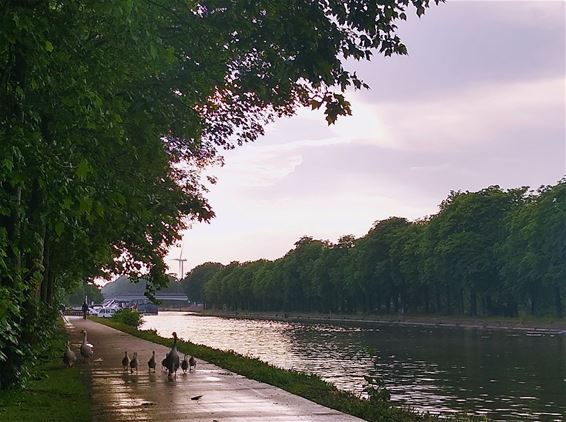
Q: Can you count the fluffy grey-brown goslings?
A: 6